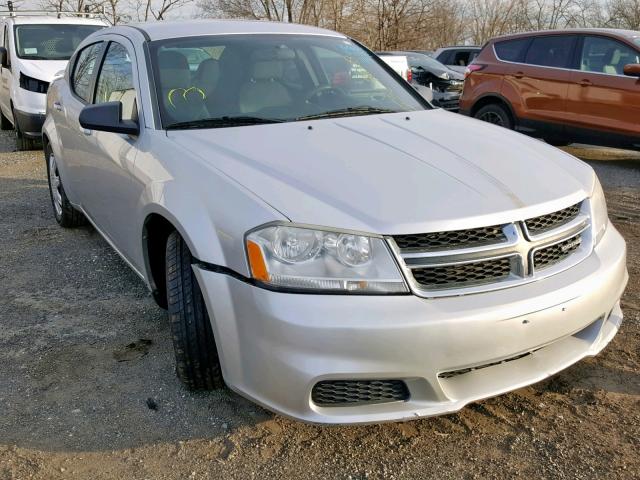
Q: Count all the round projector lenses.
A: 2